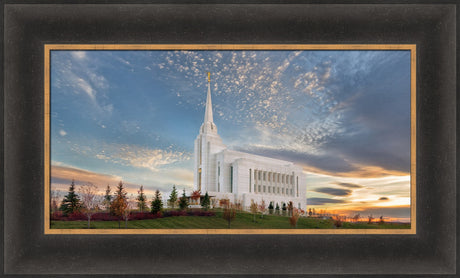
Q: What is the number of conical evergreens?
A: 11